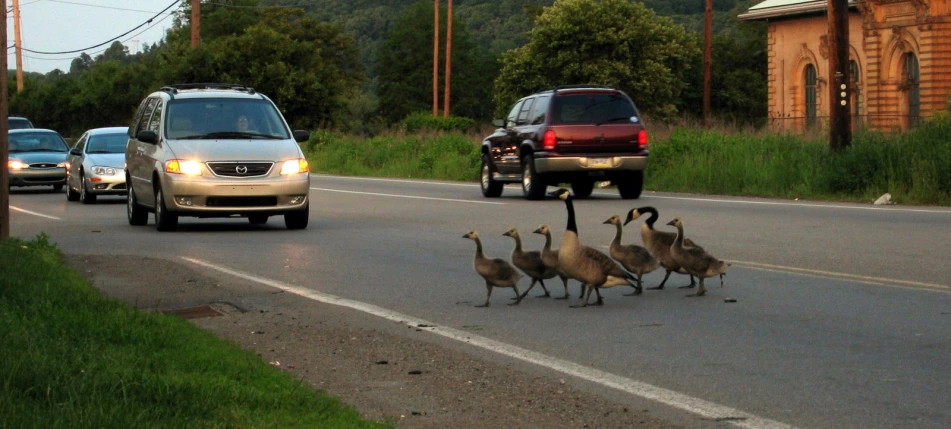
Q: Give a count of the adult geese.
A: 2